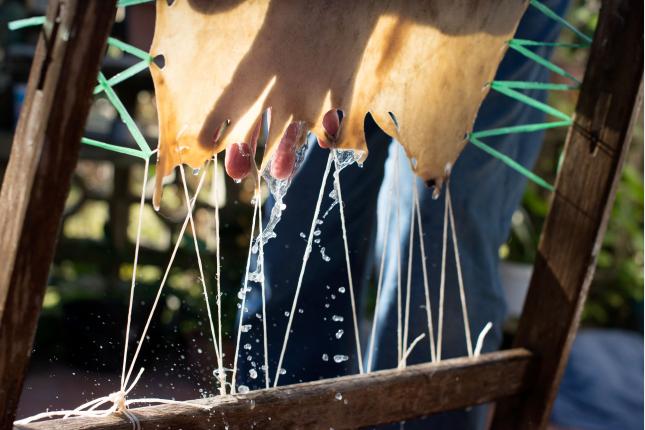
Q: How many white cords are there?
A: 14